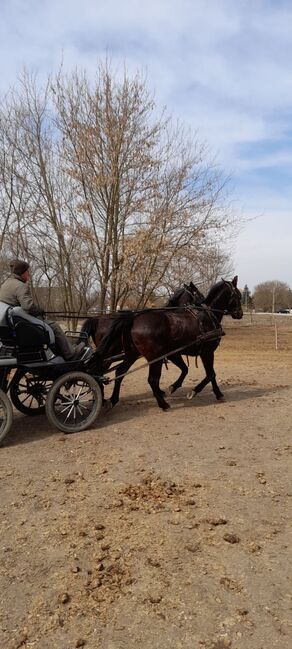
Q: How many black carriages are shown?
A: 1